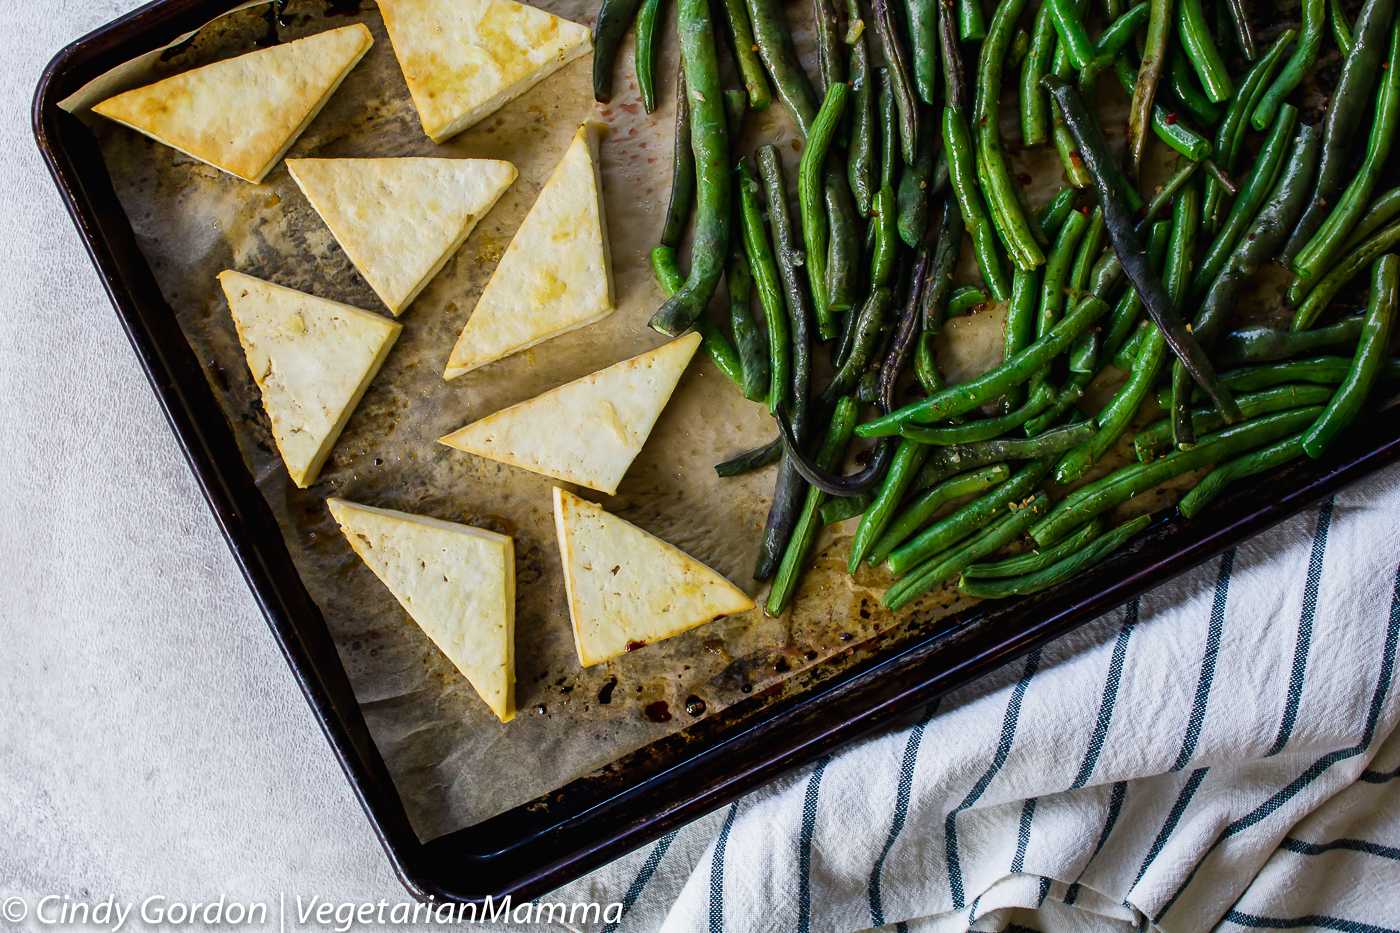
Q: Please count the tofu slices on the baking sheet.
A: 8